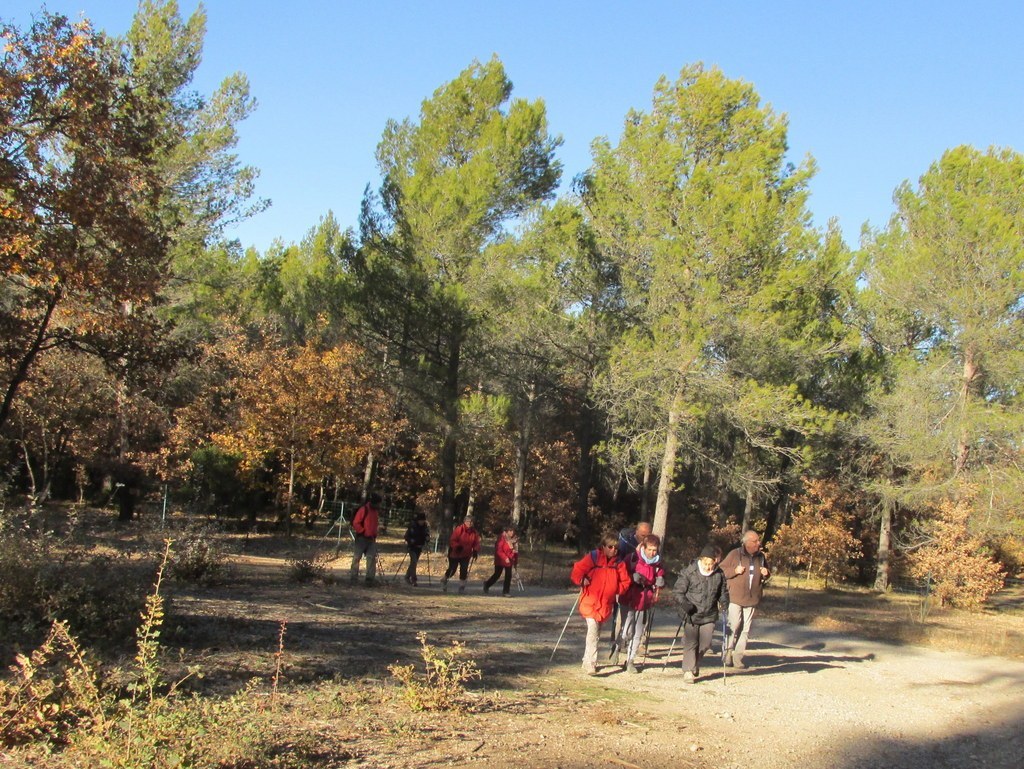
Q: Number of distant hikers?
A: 4